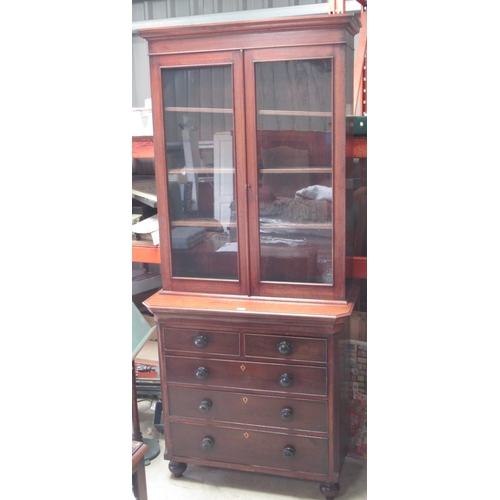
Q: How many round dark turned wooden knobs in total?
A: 8